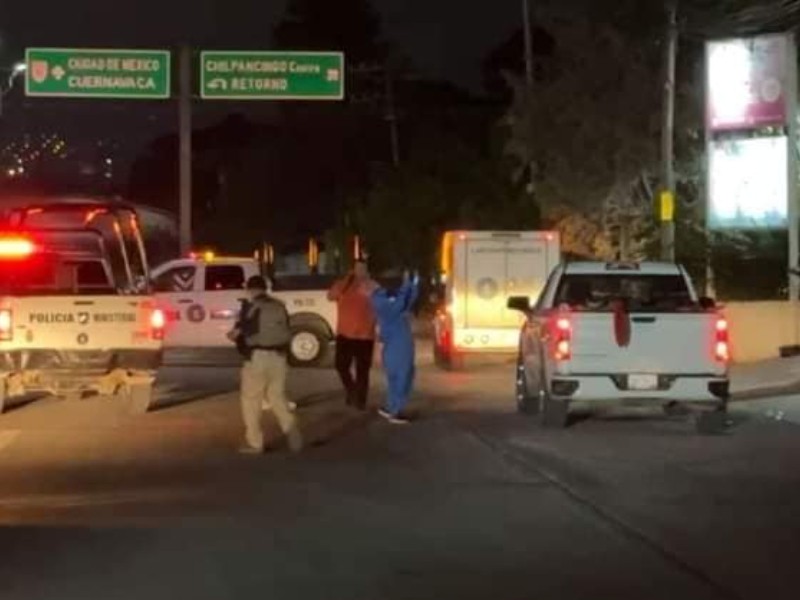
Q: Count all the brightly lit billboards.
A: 2